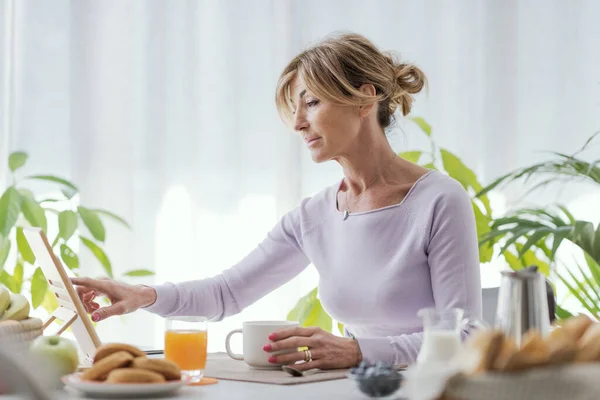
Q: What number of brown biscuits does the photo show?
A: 4